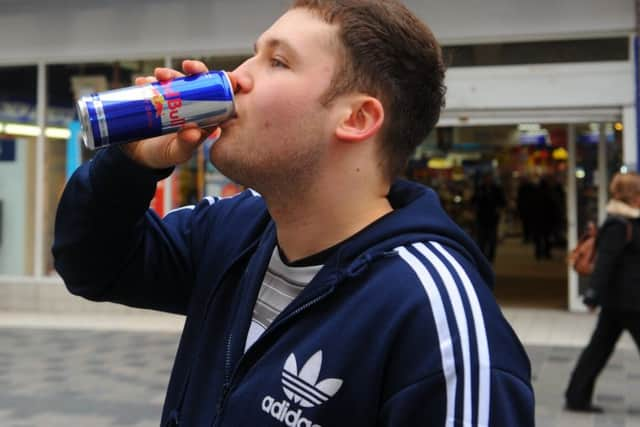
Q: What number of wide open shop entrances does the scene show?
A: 1